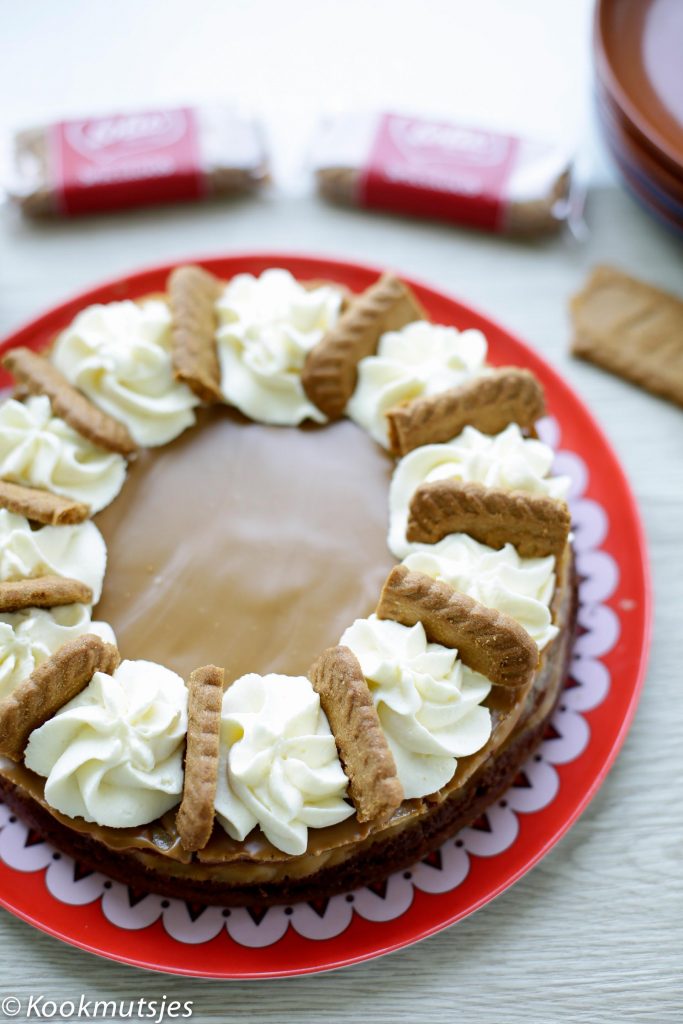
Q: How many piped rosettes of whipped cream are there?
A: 11